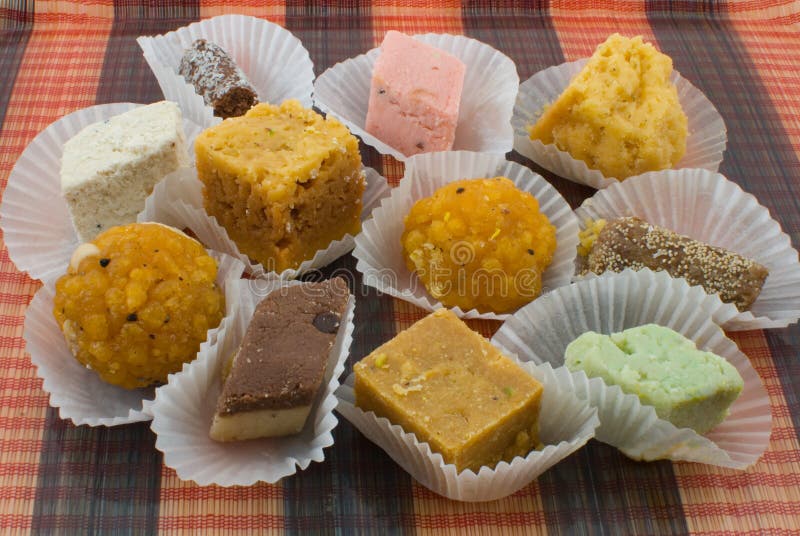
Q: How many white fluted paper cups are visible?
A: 11